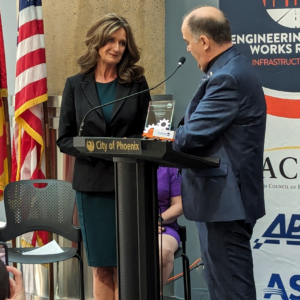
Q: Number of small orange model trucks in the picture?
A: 1